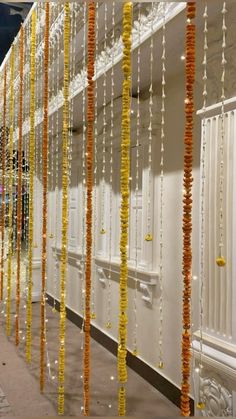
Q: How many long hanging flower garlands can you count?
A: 9